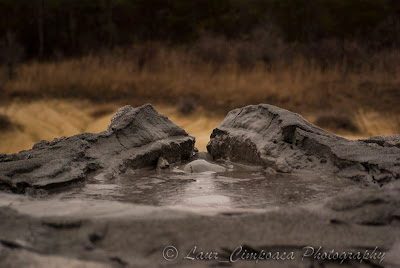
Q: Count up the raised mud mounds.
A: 2